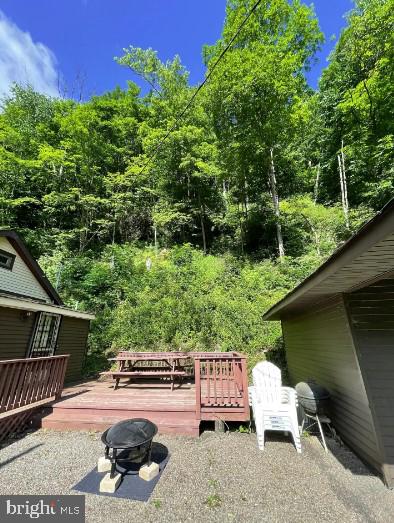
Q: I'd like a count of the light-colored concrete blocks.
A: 3